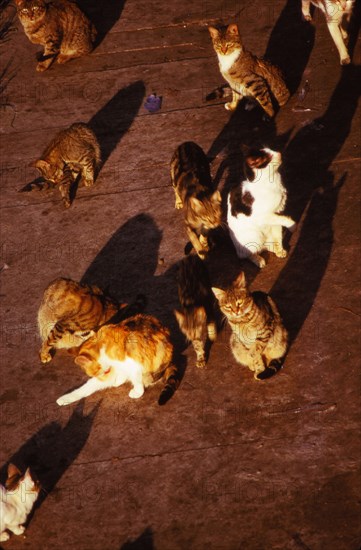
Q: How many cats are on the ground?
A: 11